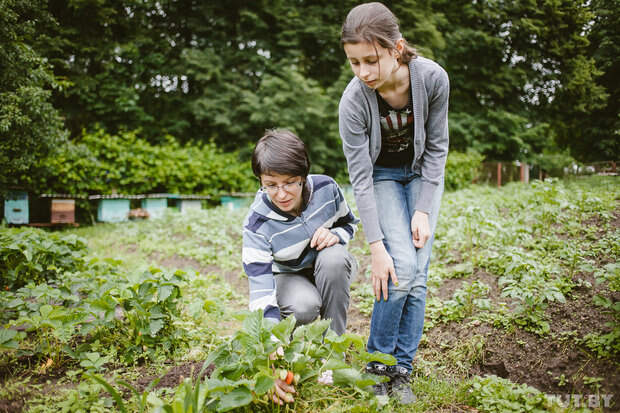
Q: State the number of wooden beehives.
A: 6